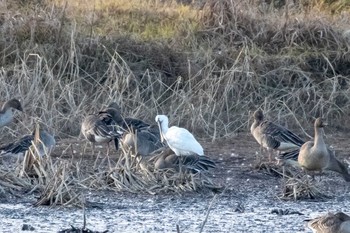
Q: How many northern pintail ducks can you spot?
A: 0